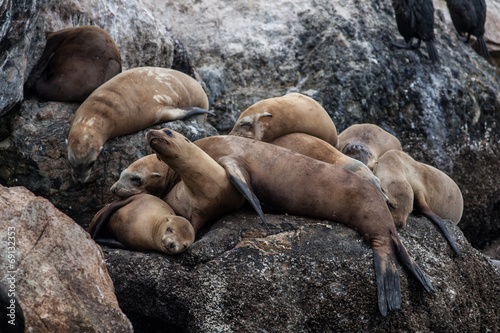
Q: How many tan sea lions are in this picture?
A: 8